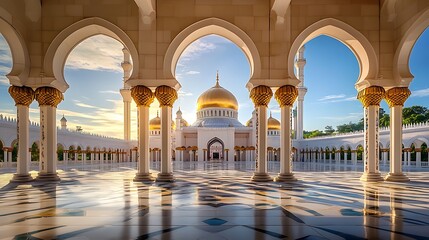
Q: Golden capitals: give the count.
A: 8